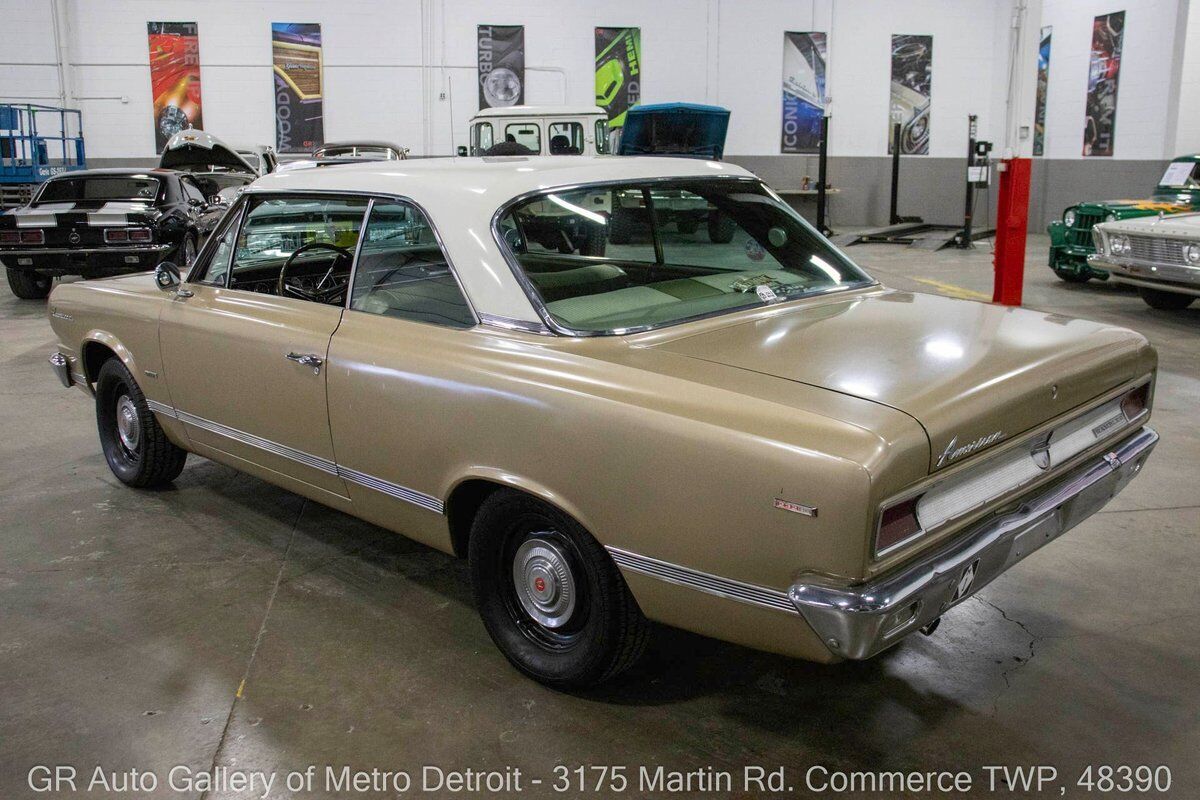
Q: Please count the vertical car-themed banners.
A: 8